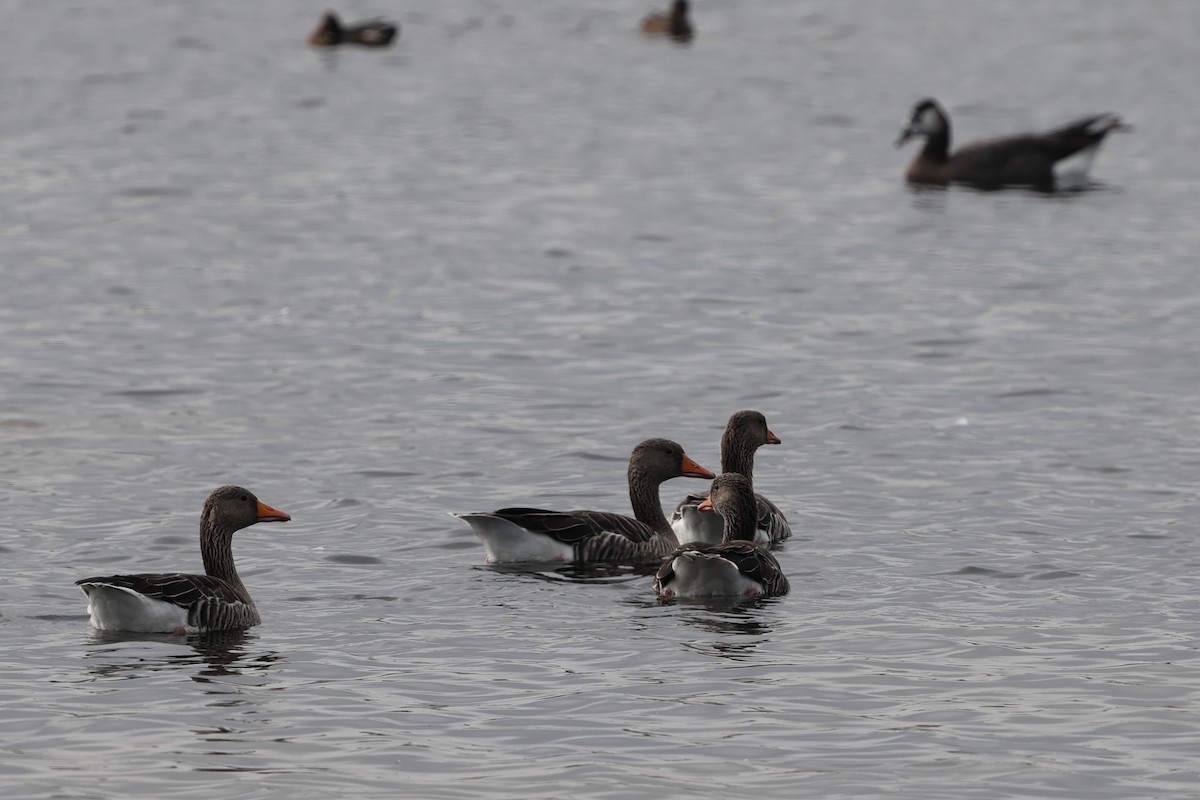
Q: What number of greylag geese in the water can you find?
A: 4